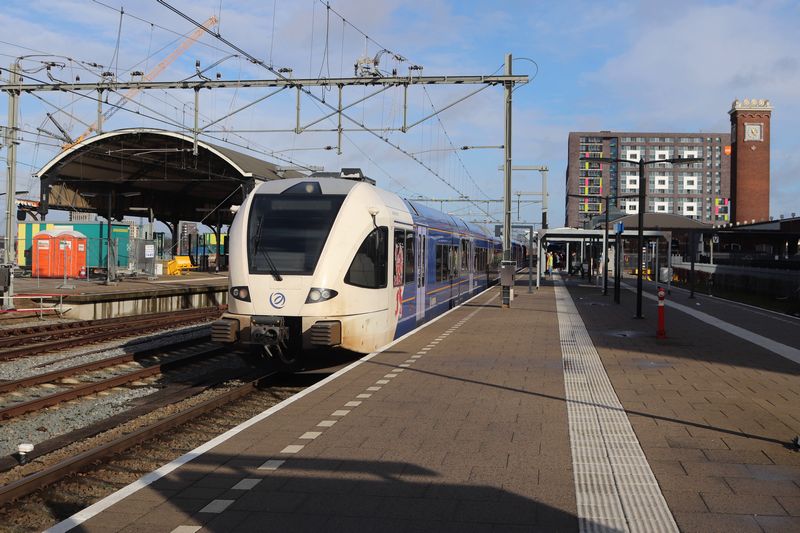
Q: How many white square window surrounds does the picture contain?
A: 9